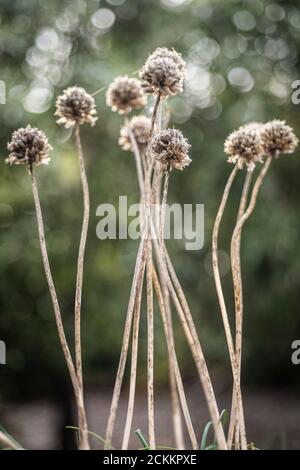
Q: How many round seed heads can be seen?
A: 8